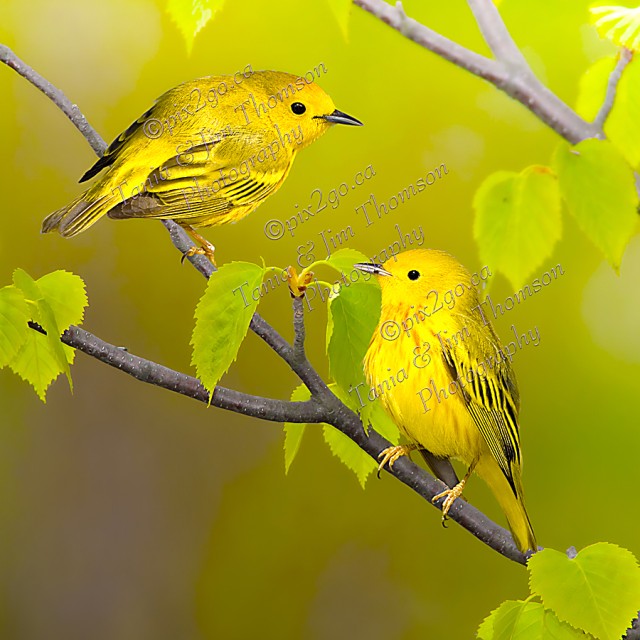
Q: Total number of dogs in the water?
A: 0